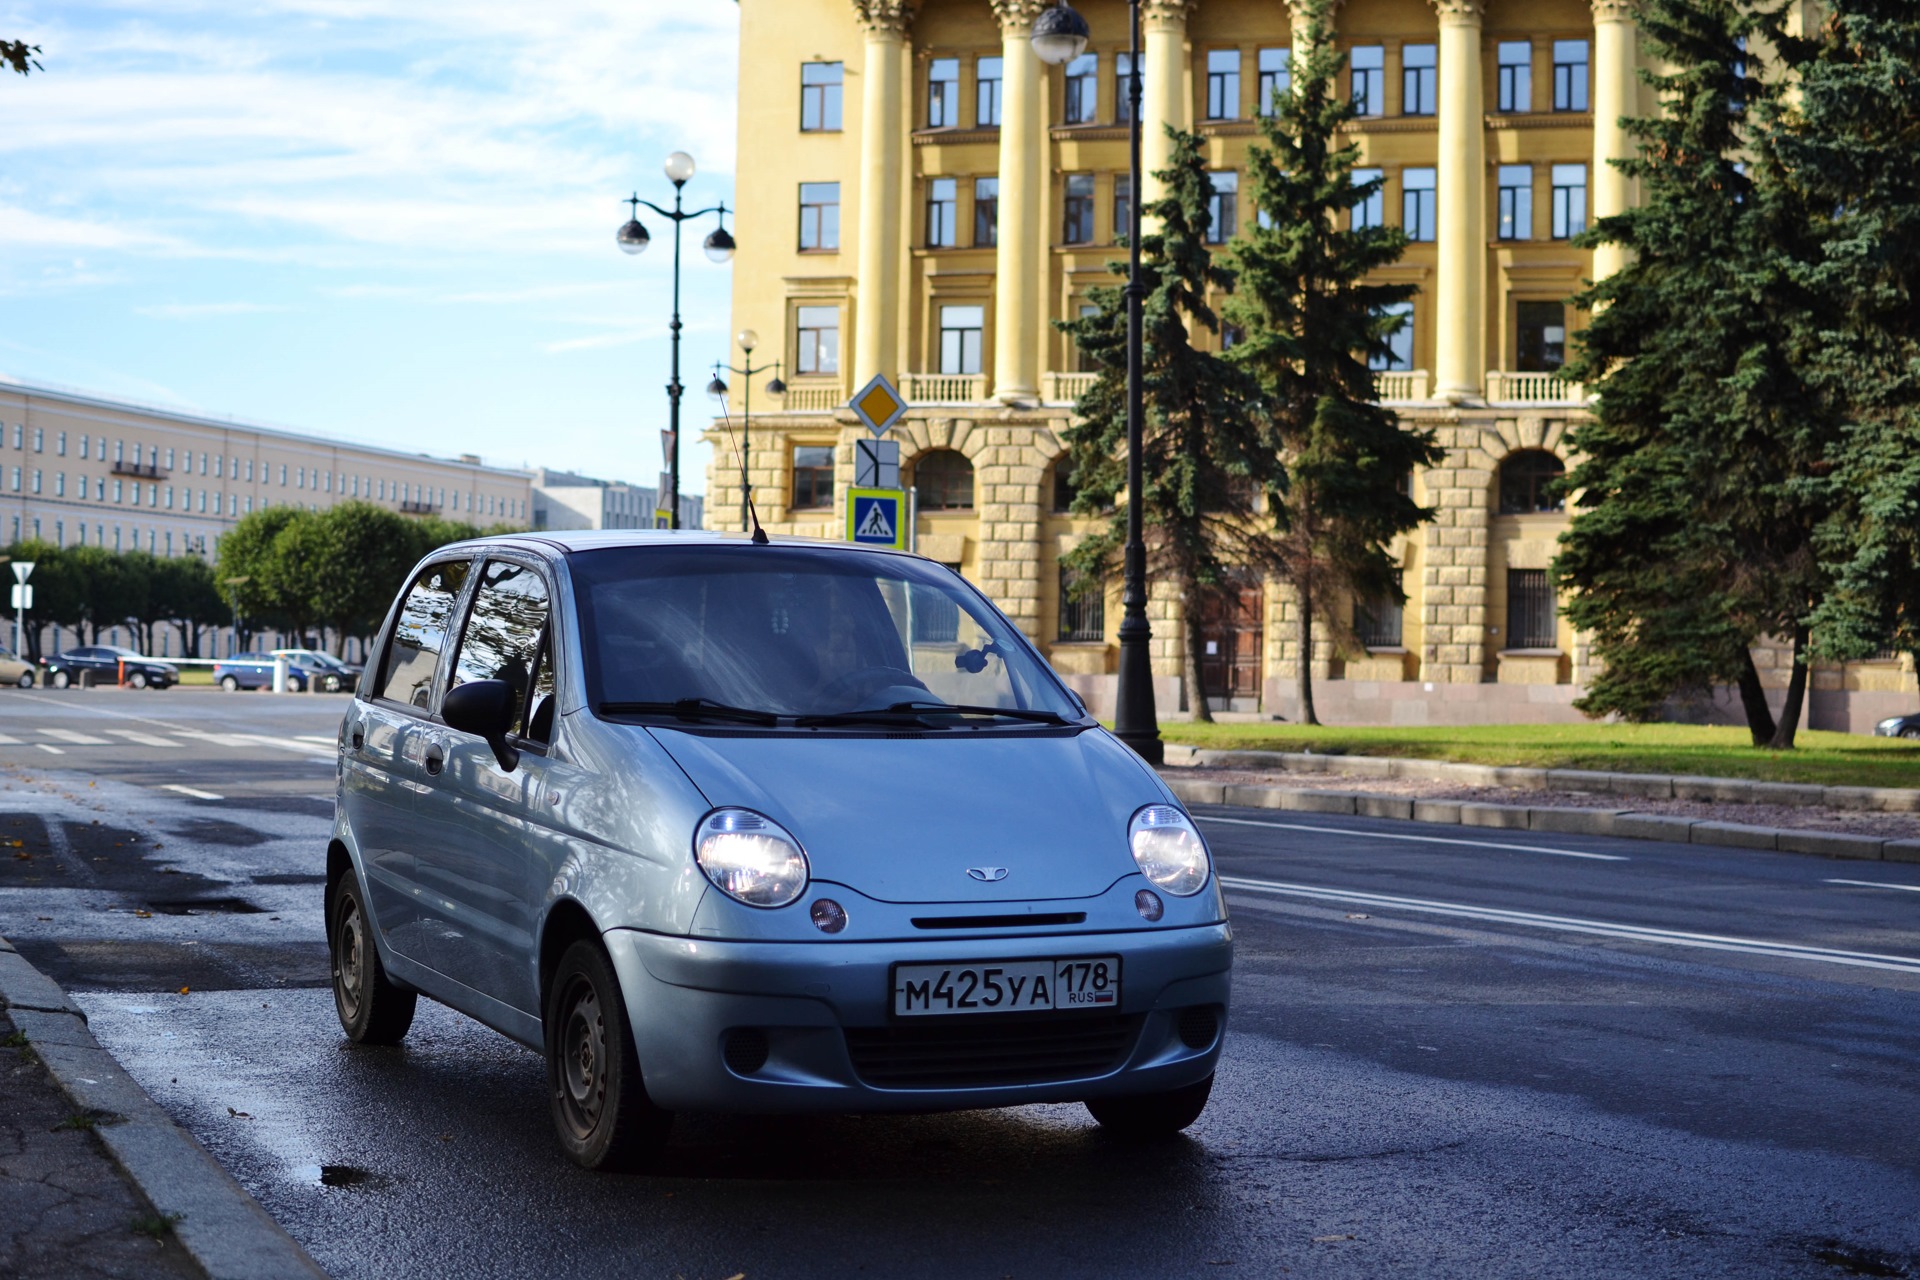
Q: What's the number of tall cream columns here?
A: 6